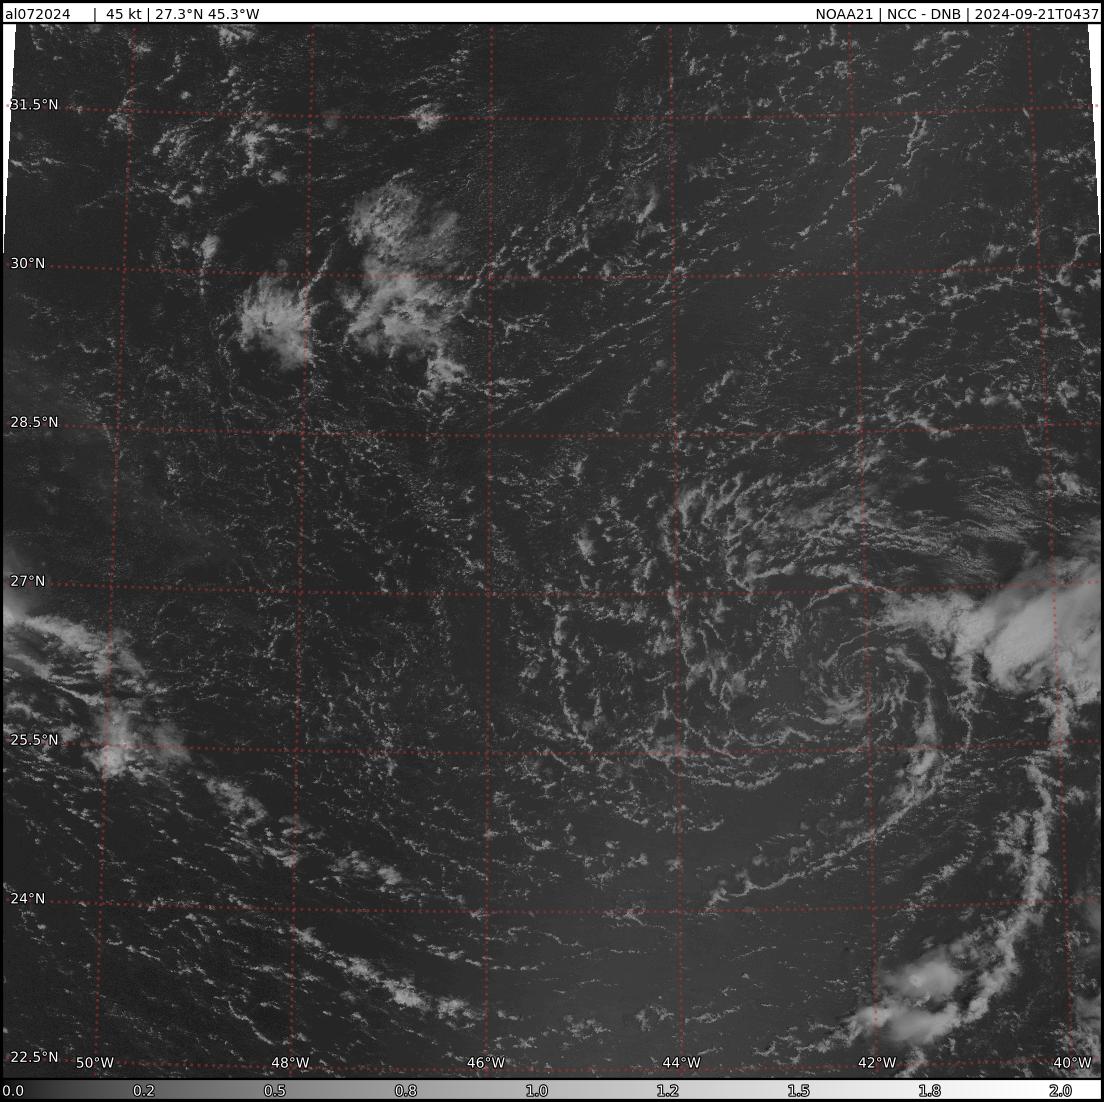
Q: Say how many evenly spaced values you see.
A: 9